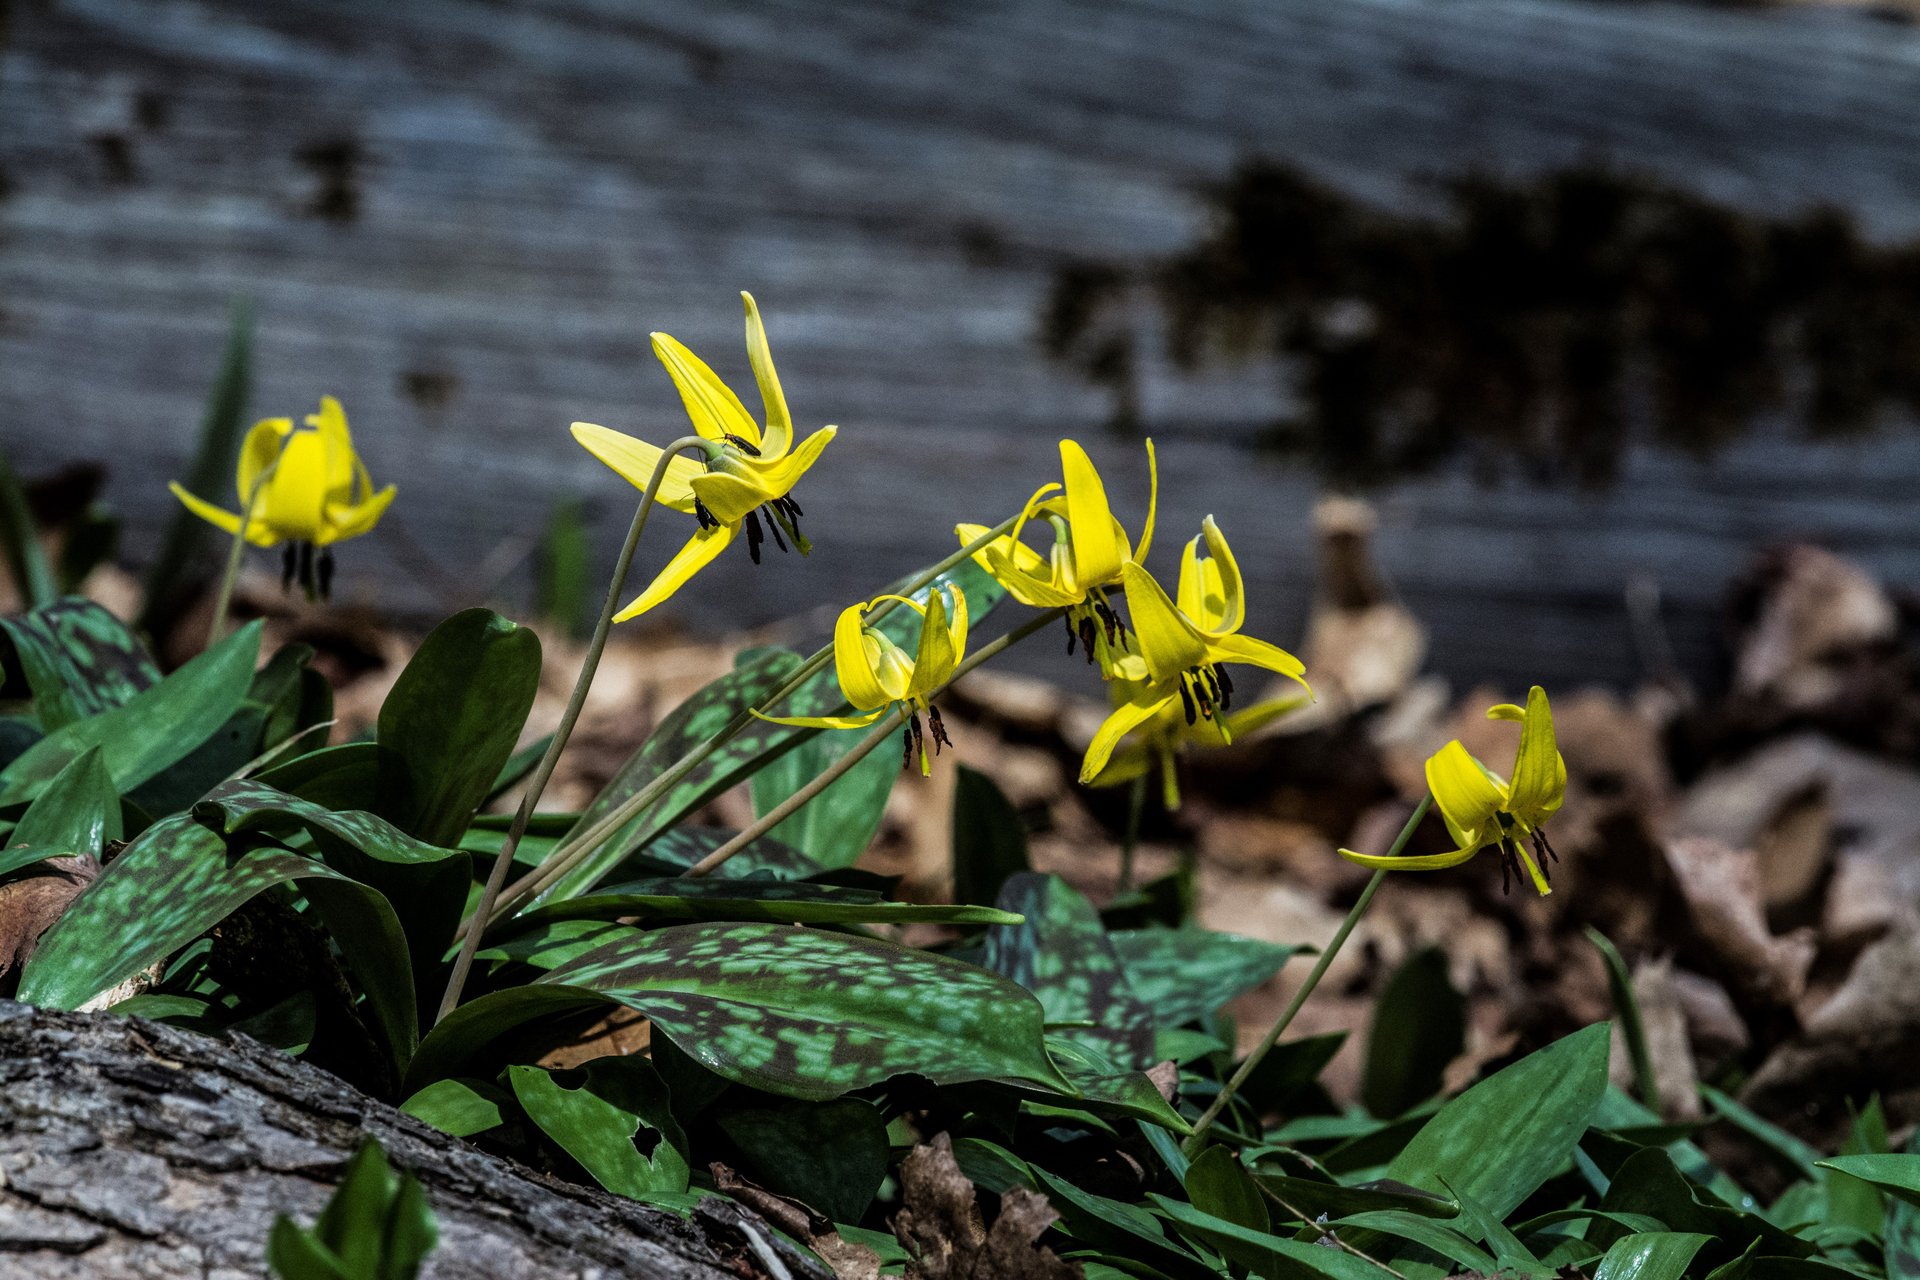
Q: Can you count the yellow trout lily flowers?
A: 7